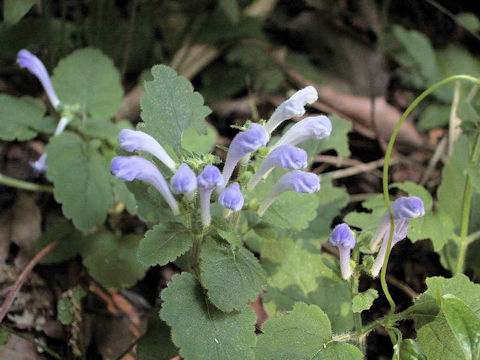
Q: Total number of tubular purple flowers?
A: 15